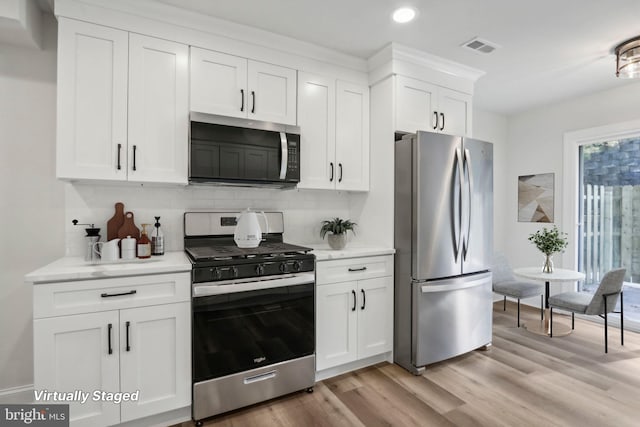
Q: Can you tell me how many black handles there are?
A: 14